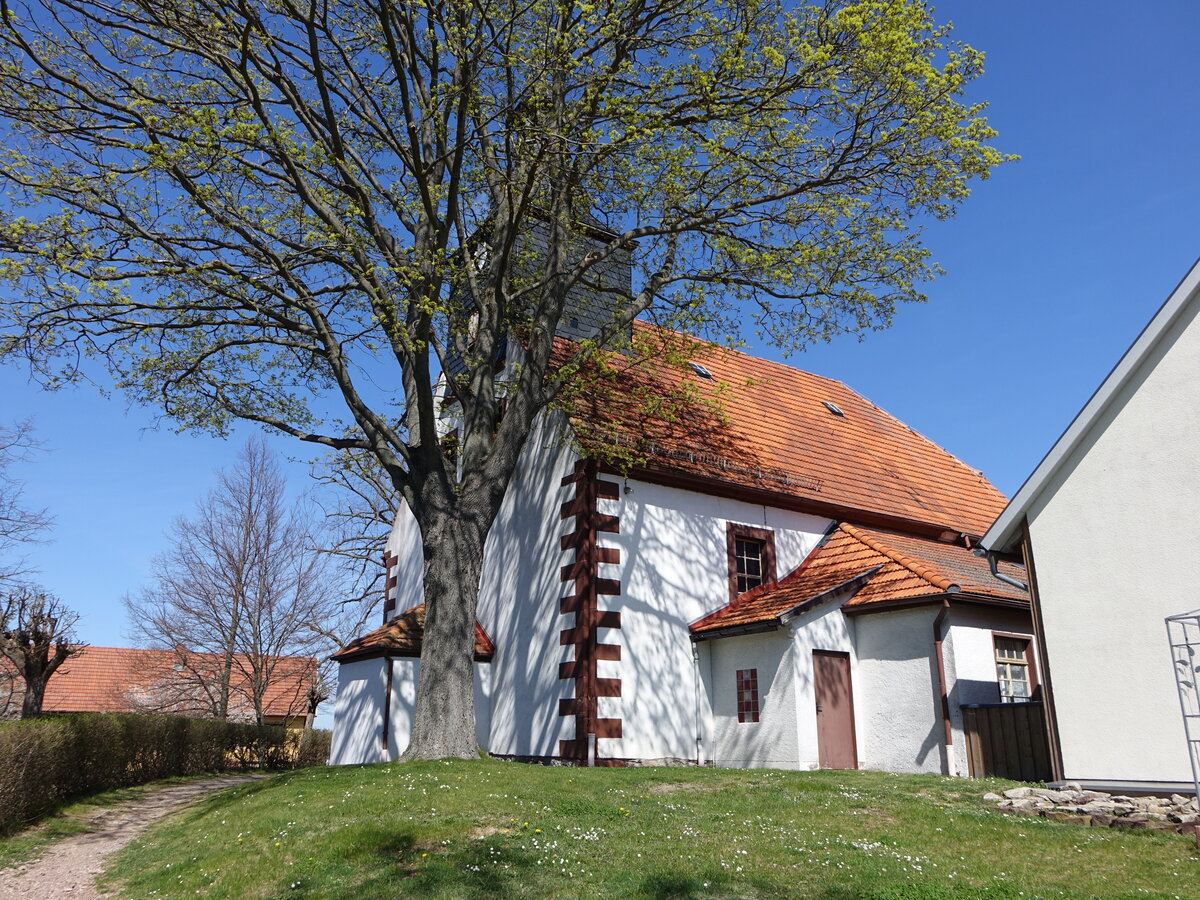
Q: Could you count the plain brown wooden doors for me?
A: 1